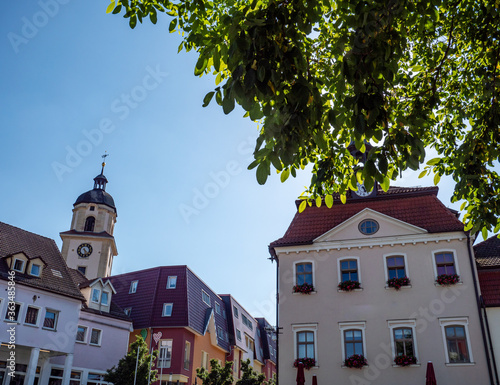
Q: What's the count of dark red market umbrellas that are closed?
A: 3